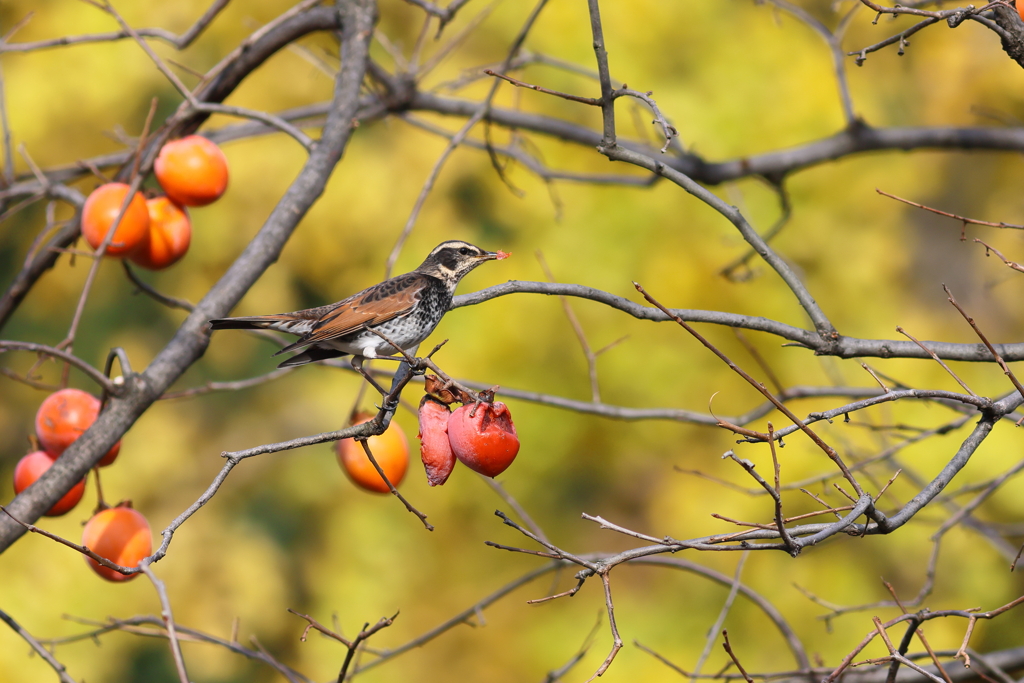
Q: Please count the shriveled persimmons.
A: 1